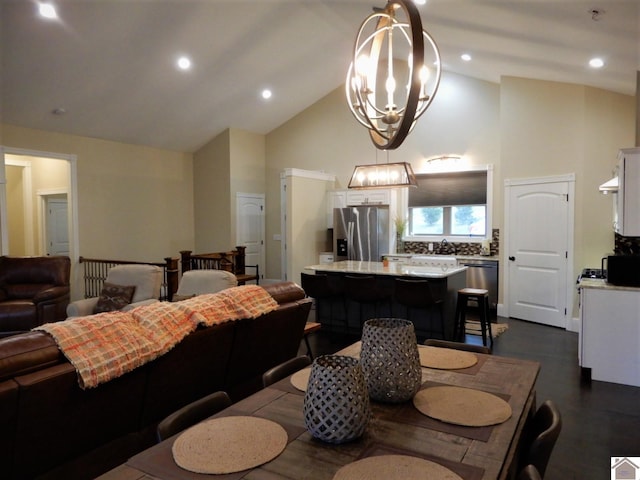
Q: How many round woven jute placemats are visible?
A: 5